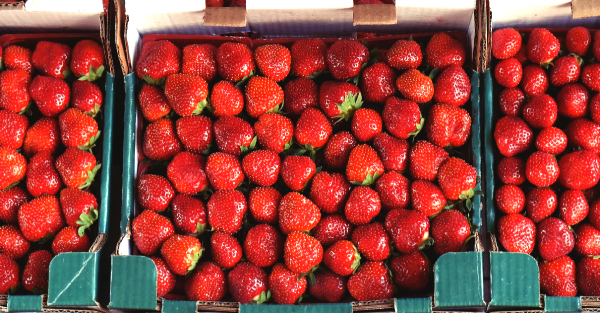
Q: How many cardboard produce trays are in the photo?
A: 3